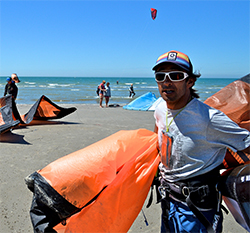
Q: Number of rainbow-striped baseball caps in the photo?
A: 1